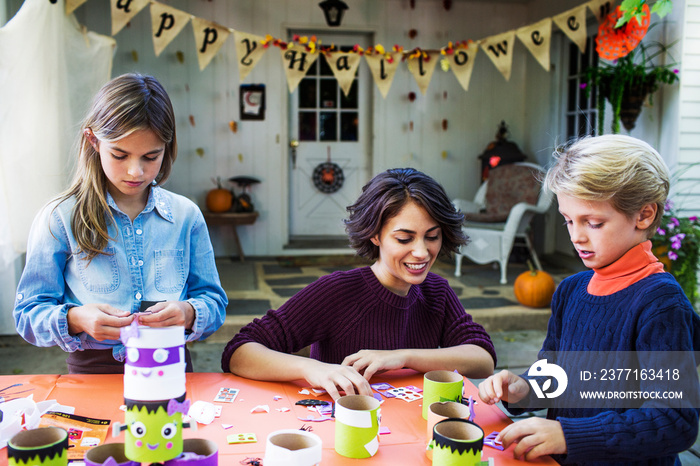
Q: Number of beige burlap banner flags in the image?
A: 14